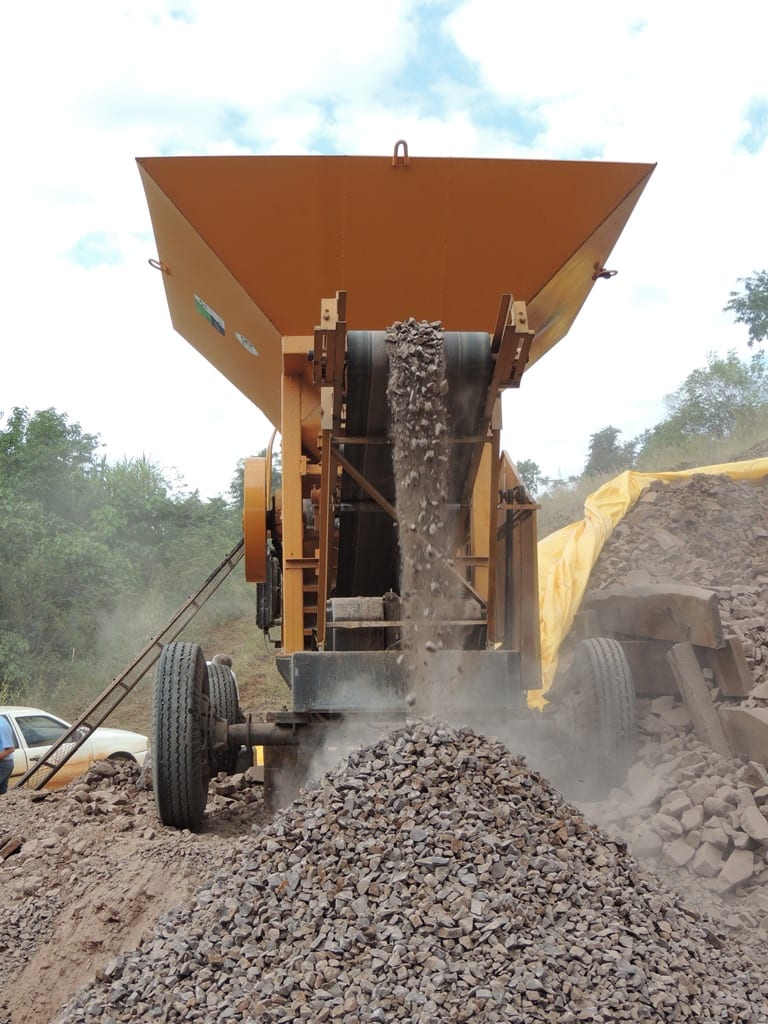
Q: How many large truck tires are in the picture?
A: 3